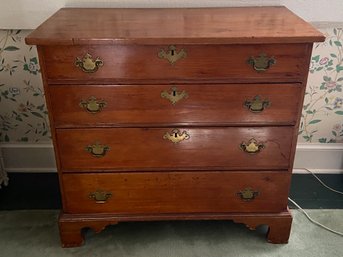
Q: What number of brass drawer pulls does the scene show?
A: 8